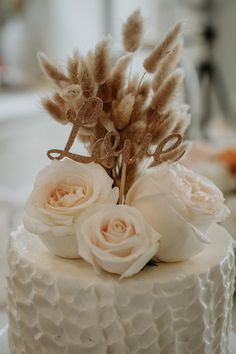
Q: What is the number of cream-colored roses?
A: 3